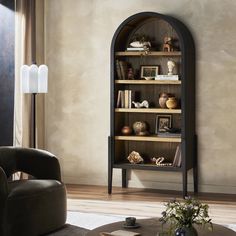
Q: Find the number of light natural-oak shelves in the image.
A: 4